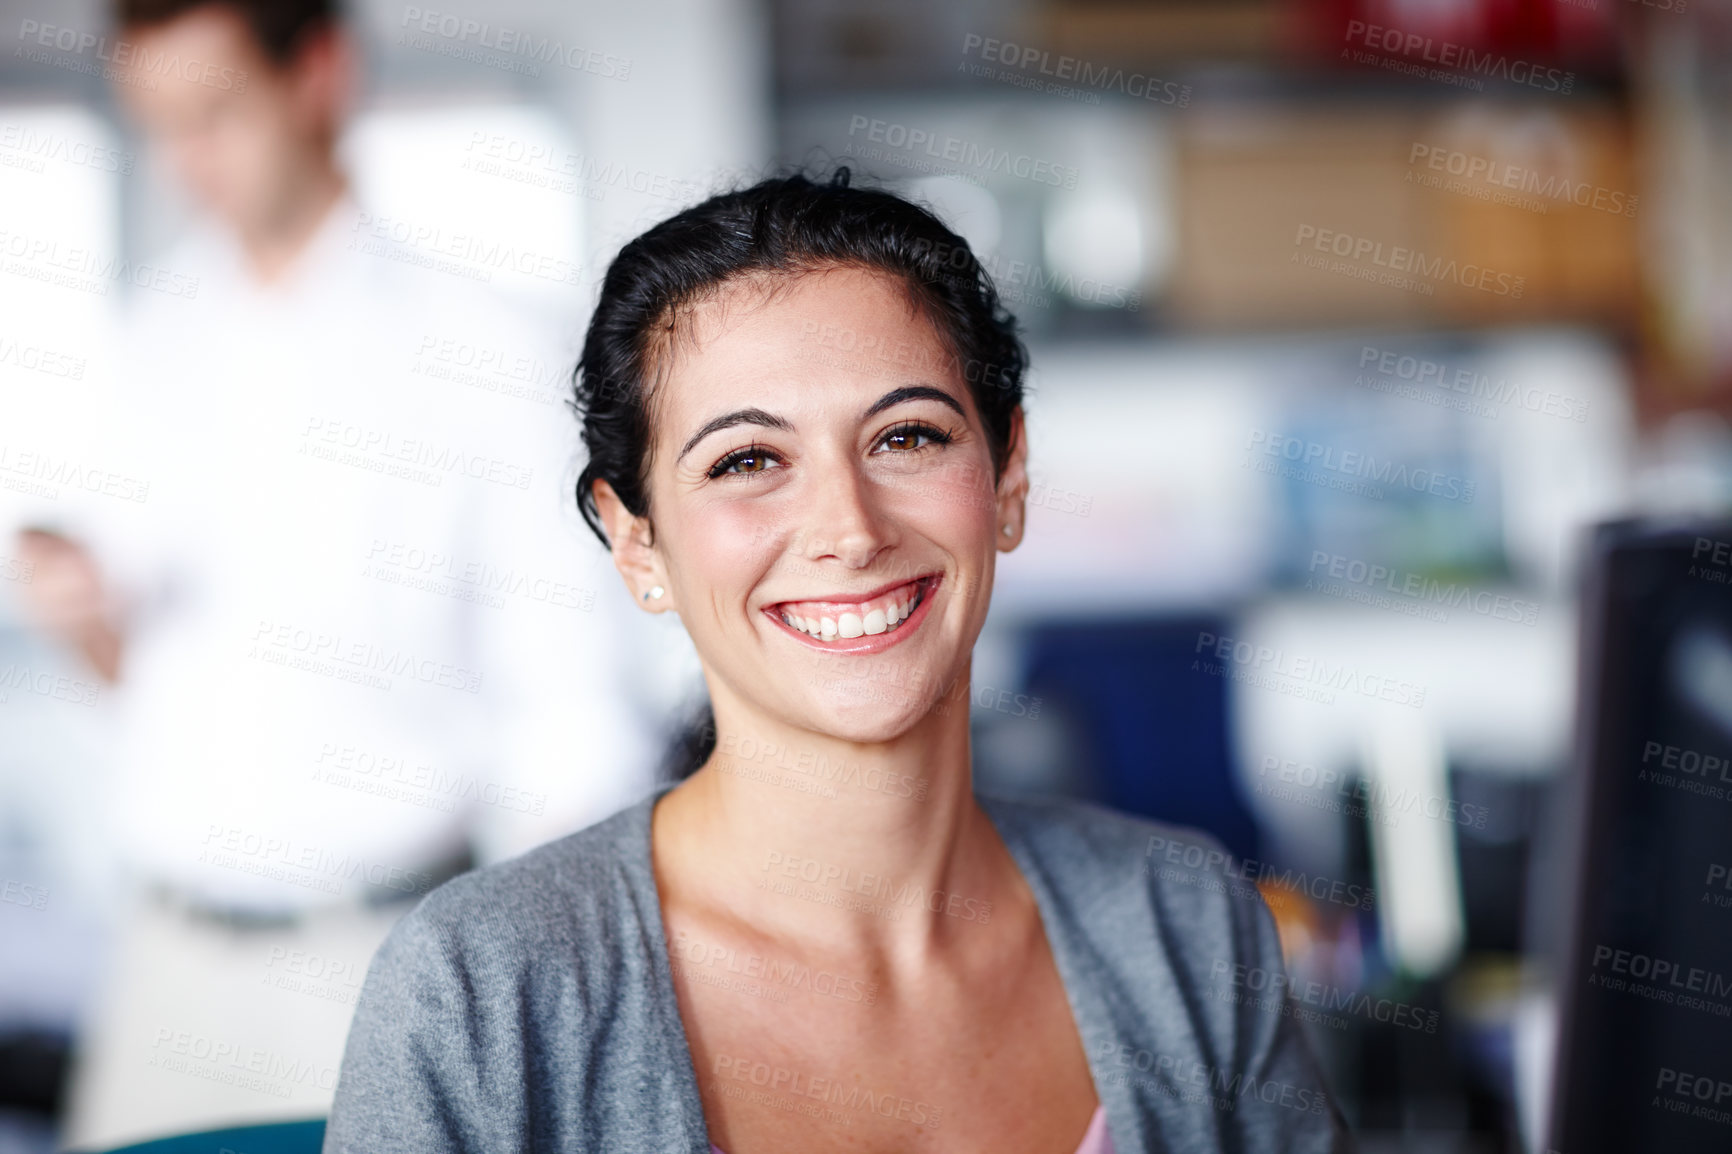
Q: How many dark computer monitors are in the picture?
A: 1